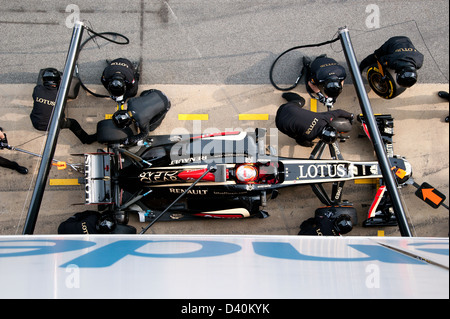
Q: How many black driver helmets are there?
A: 8